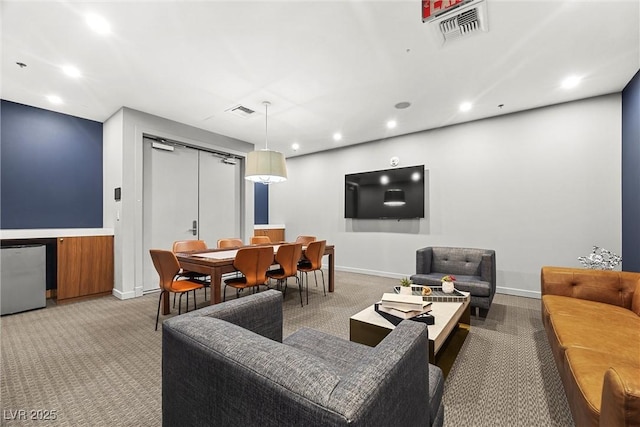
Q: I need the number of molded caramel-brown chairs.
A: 8